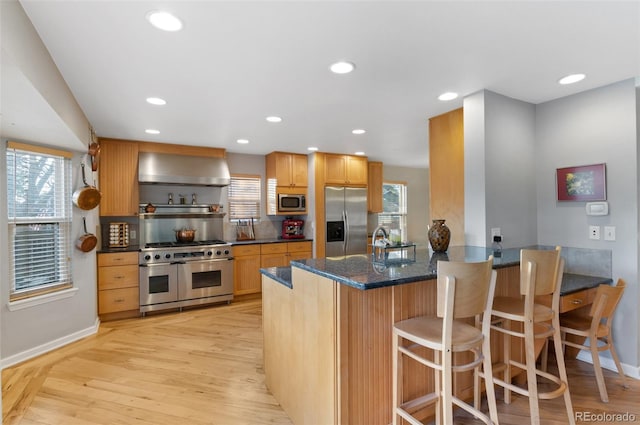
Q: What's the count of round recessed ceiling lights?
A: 11